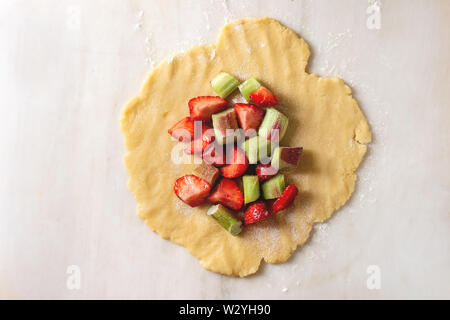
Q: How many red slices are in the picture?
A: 12